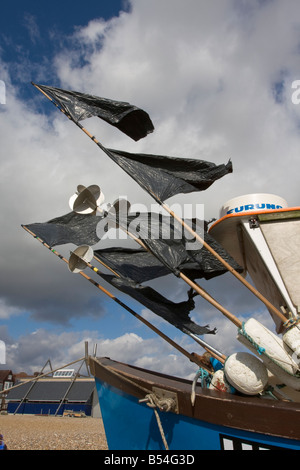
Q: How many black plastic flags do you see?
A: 6